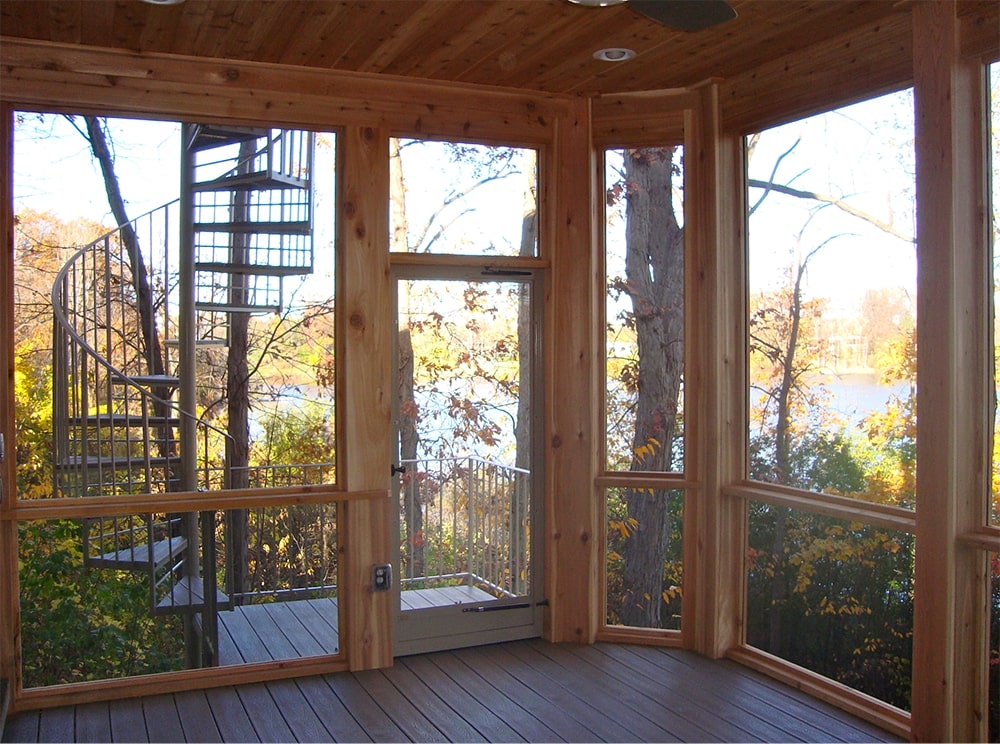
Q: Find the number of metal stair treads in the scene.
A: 11